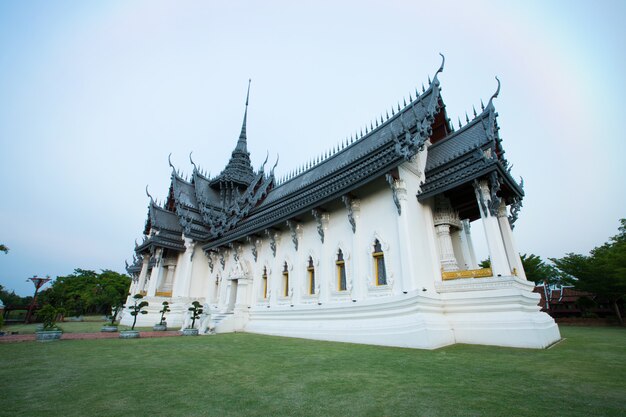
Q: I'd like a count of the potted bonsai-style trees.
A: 5